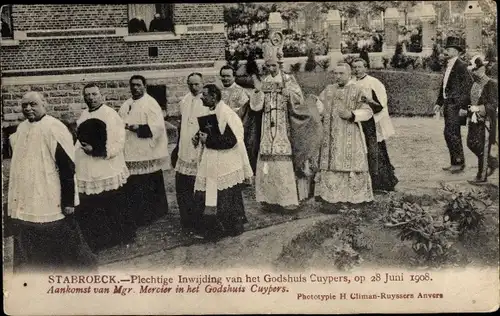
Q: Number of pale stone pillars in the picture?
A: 5